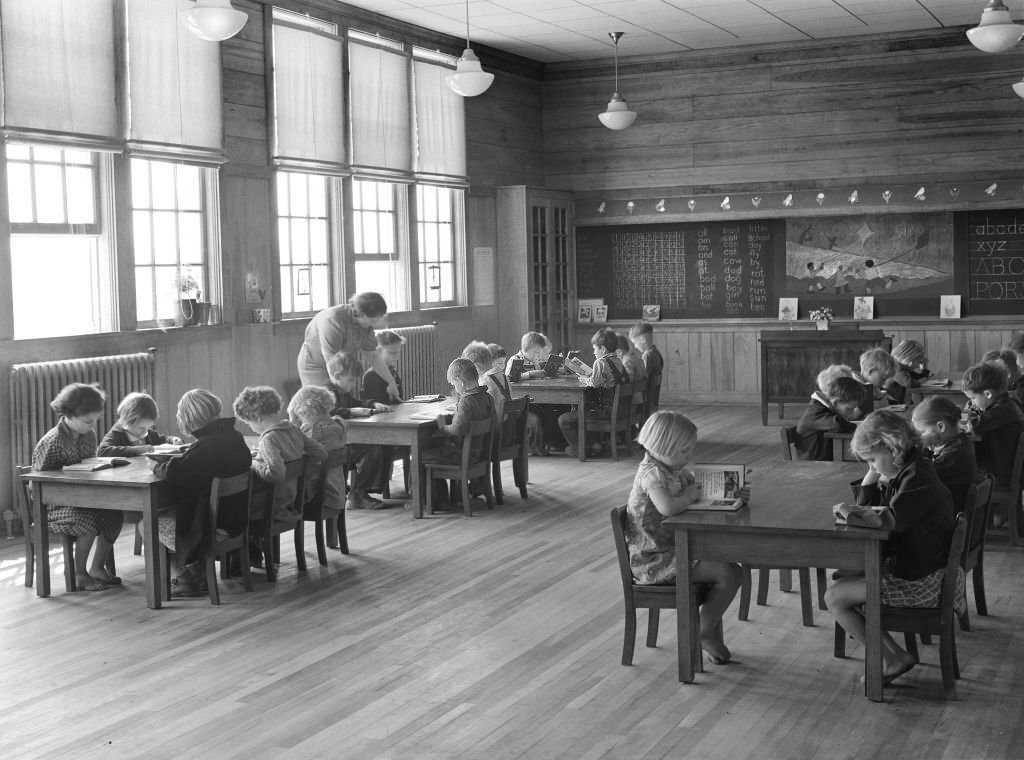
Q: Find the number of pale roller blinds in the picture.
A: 5